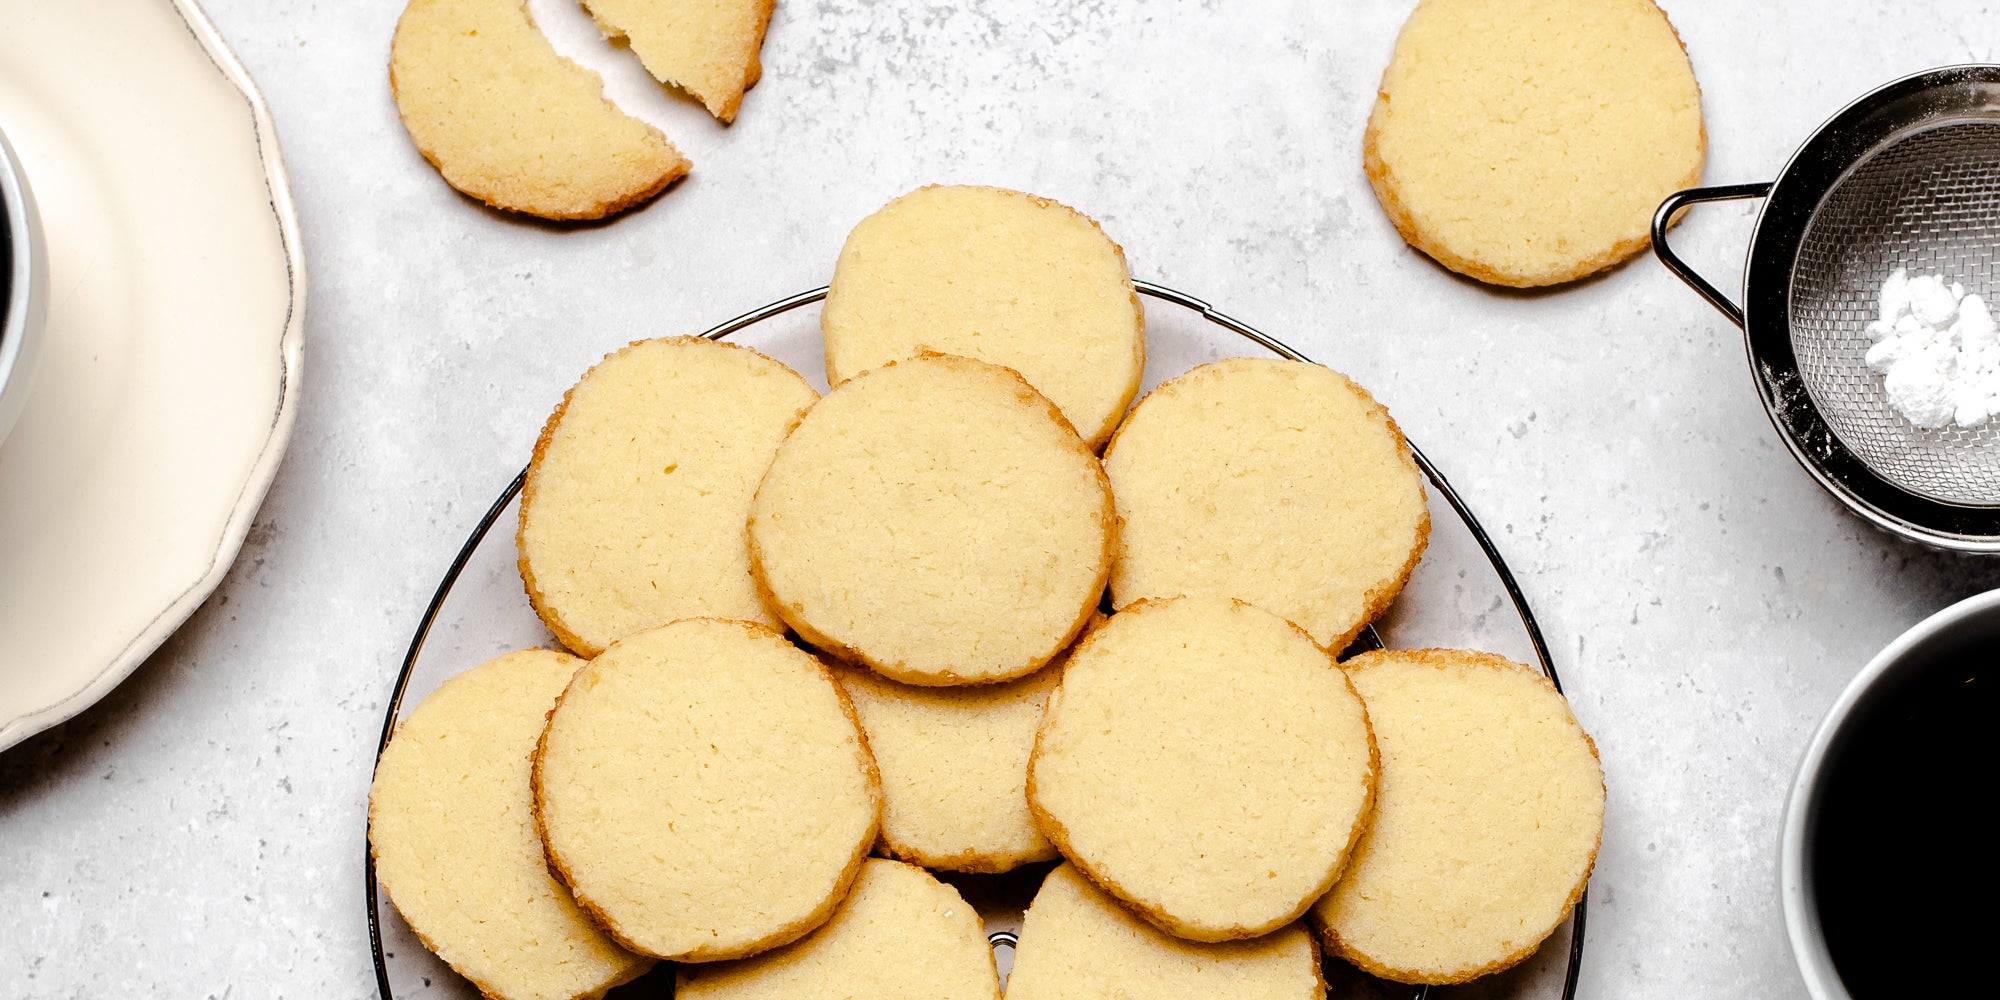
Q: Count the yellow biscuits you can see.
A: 13